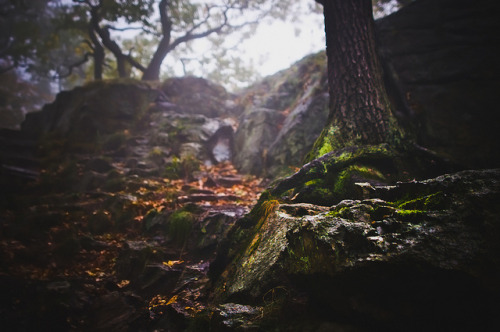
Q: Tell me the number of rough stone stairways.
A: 1